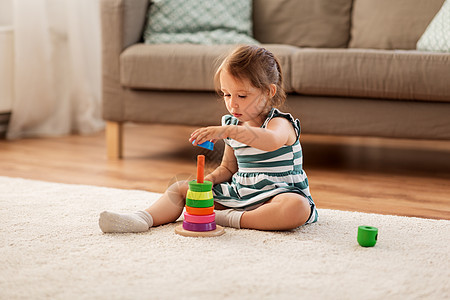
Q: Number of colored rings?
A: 7